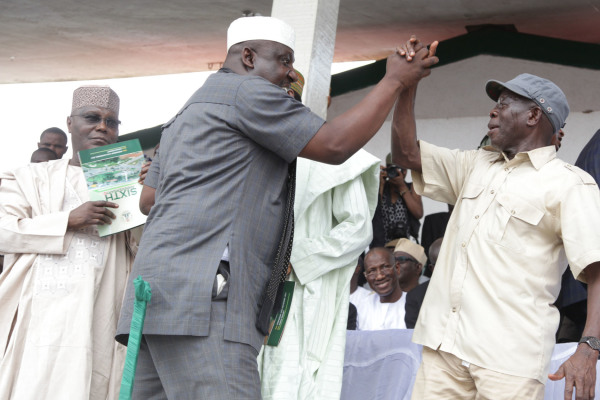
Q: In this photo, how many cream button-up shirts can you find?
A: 1